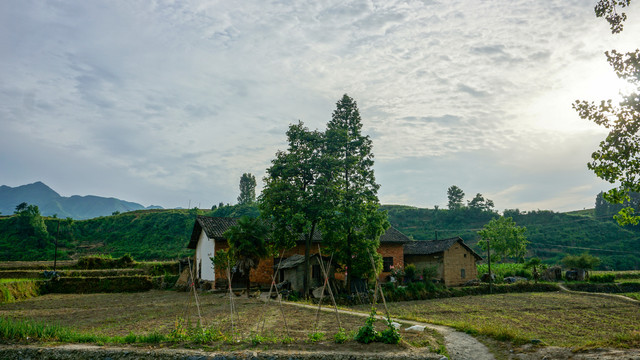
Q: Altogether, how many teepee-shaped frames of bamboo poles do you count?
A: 5